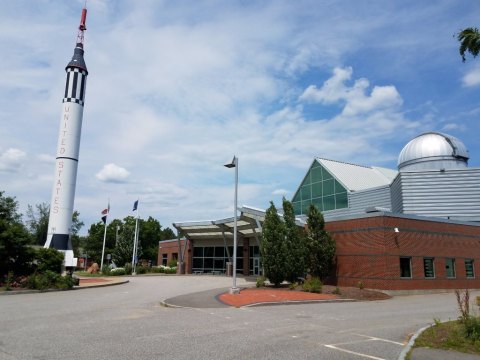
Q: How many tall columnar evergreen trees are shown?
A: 3